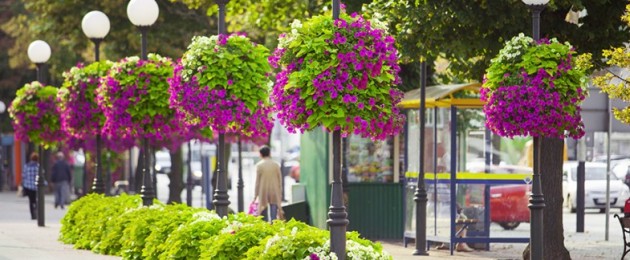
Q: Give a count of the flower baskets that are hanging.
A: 6